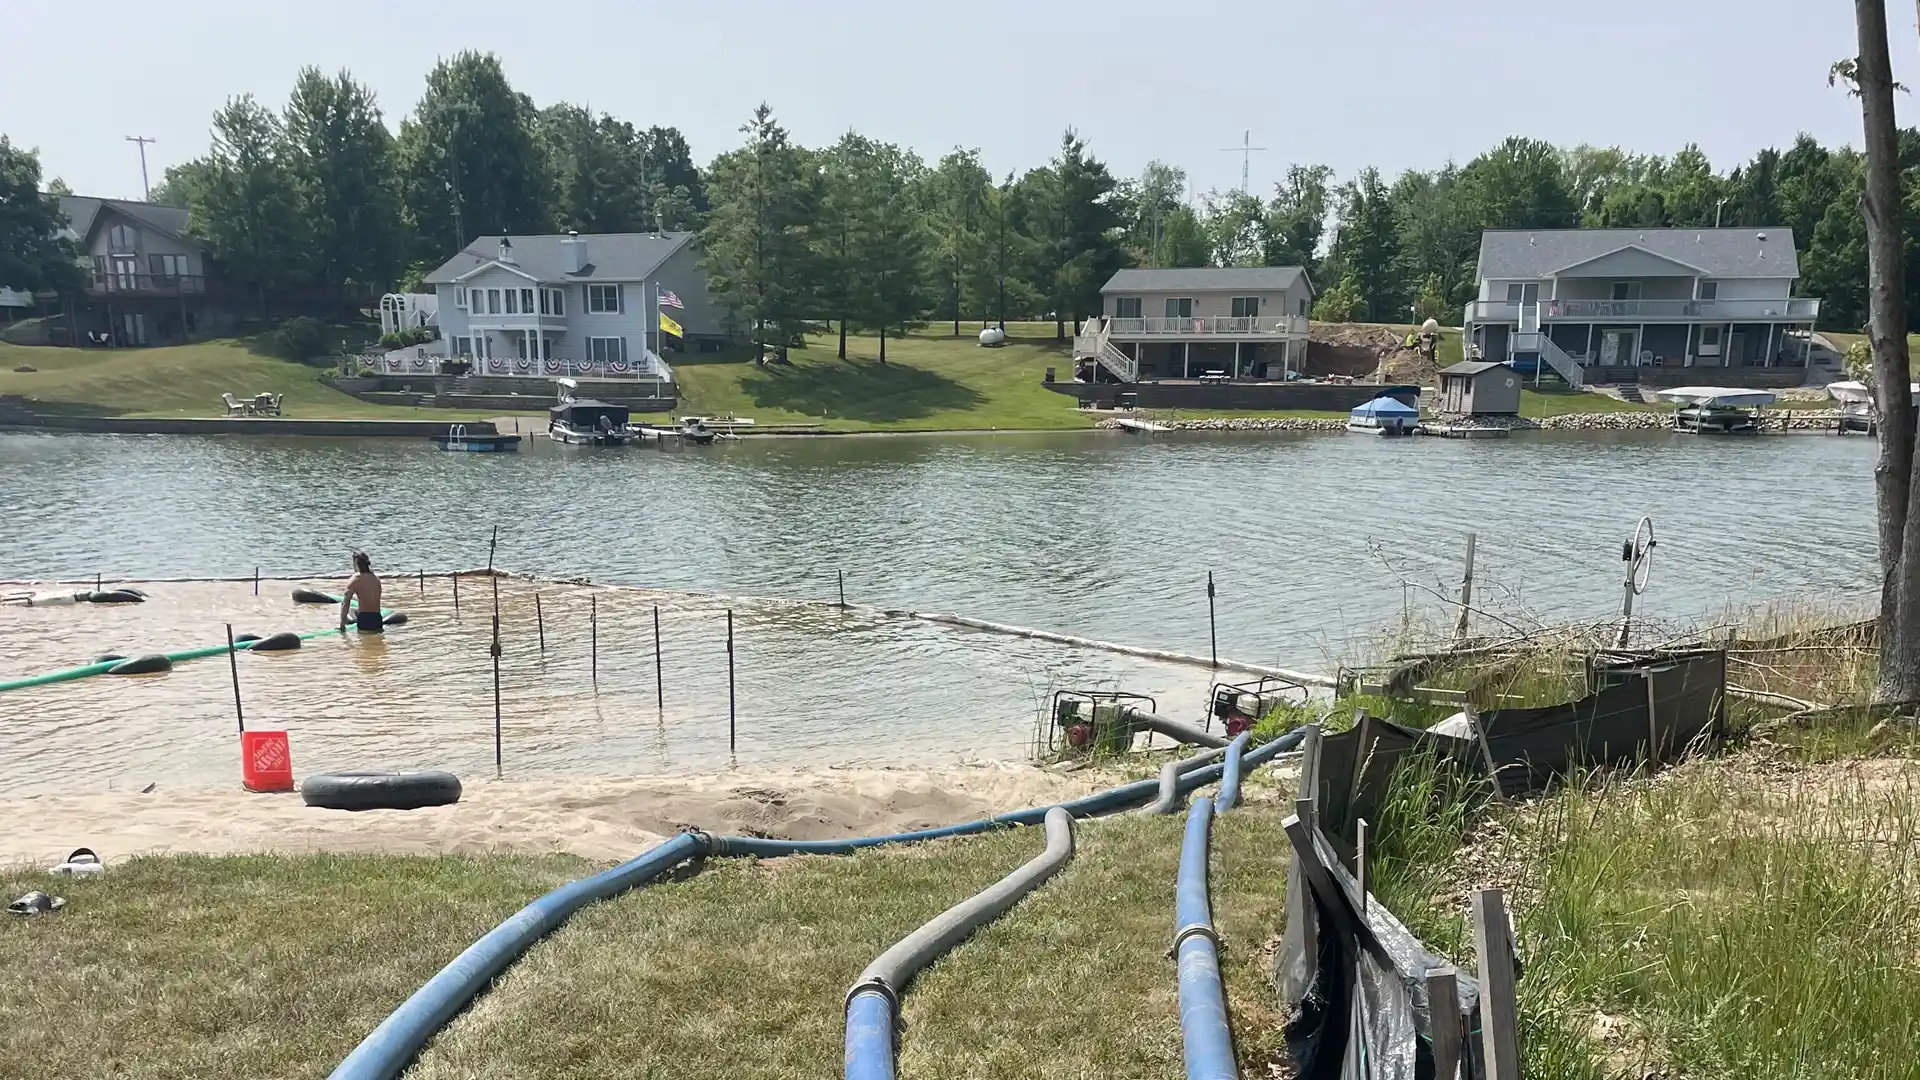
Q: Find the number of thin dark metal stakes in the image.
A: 14